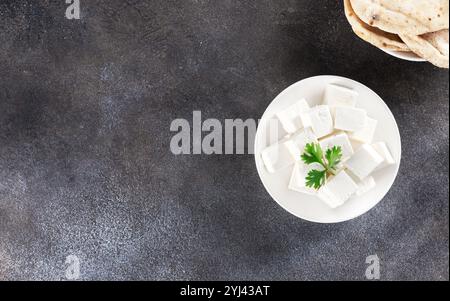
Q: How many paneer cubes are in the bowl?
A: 13